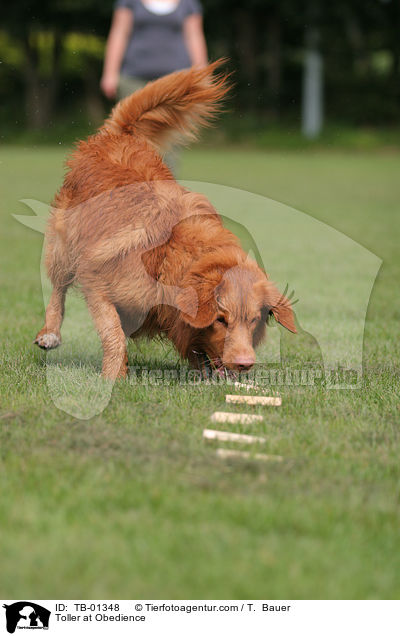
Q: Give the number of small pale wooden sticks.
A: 5